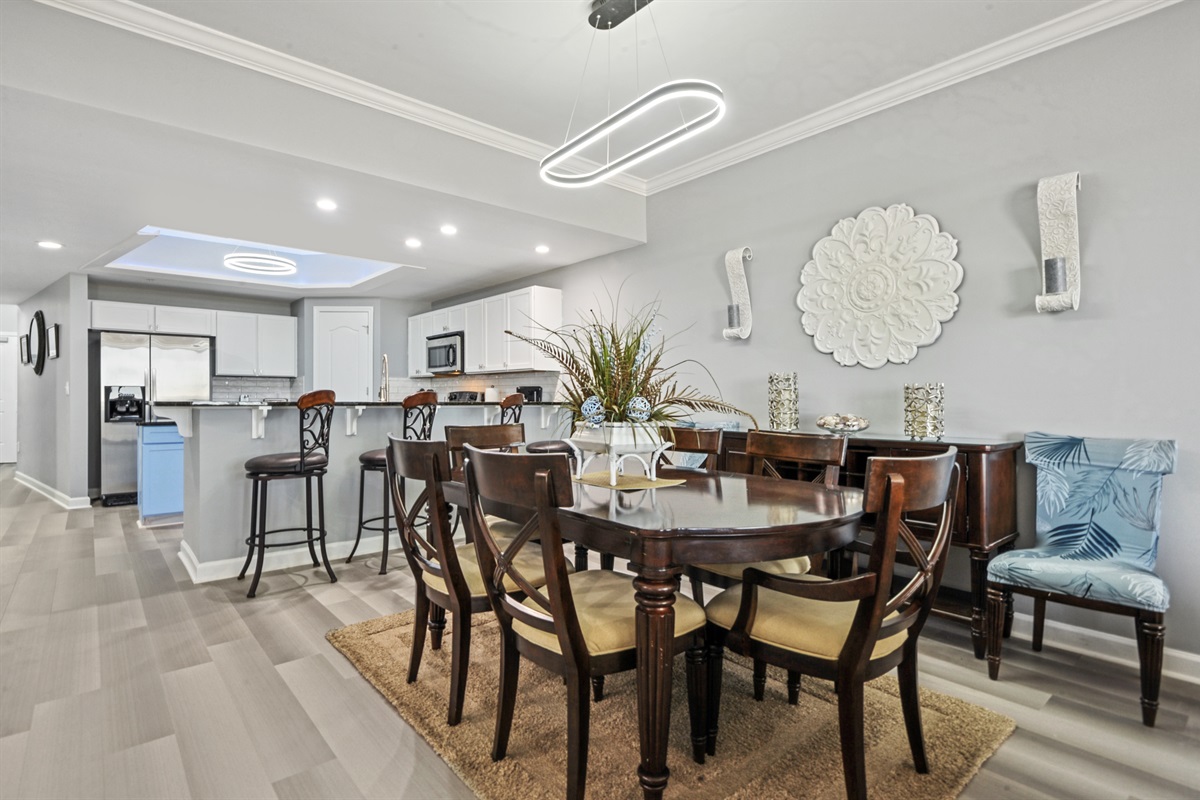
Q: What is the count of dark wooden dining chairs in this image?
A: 6